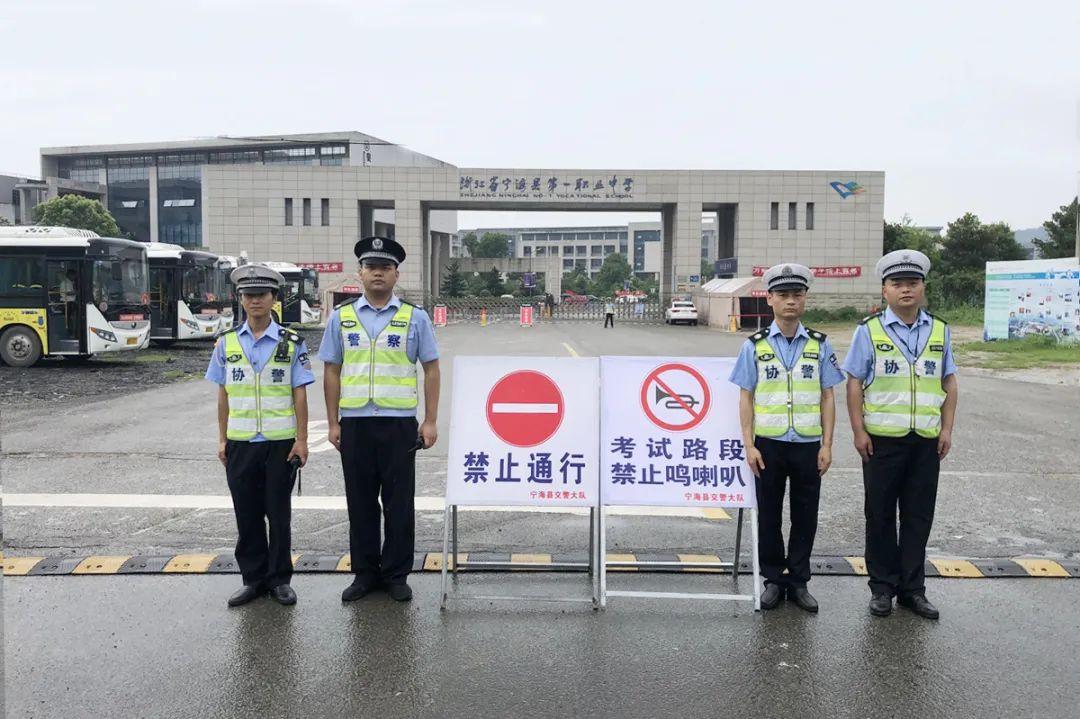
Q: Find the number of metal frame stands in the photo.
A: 2